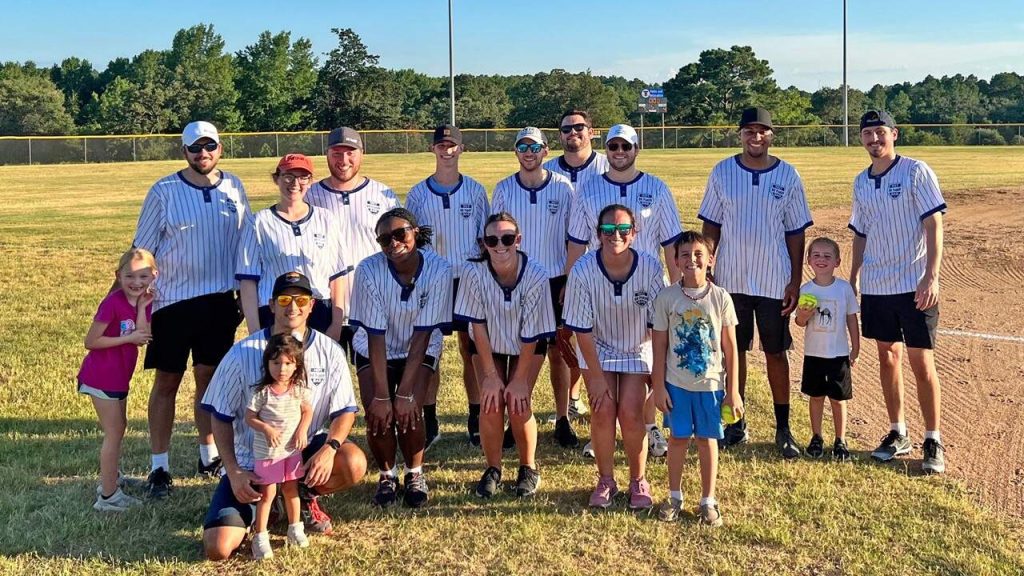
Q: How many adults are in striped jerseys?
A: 13